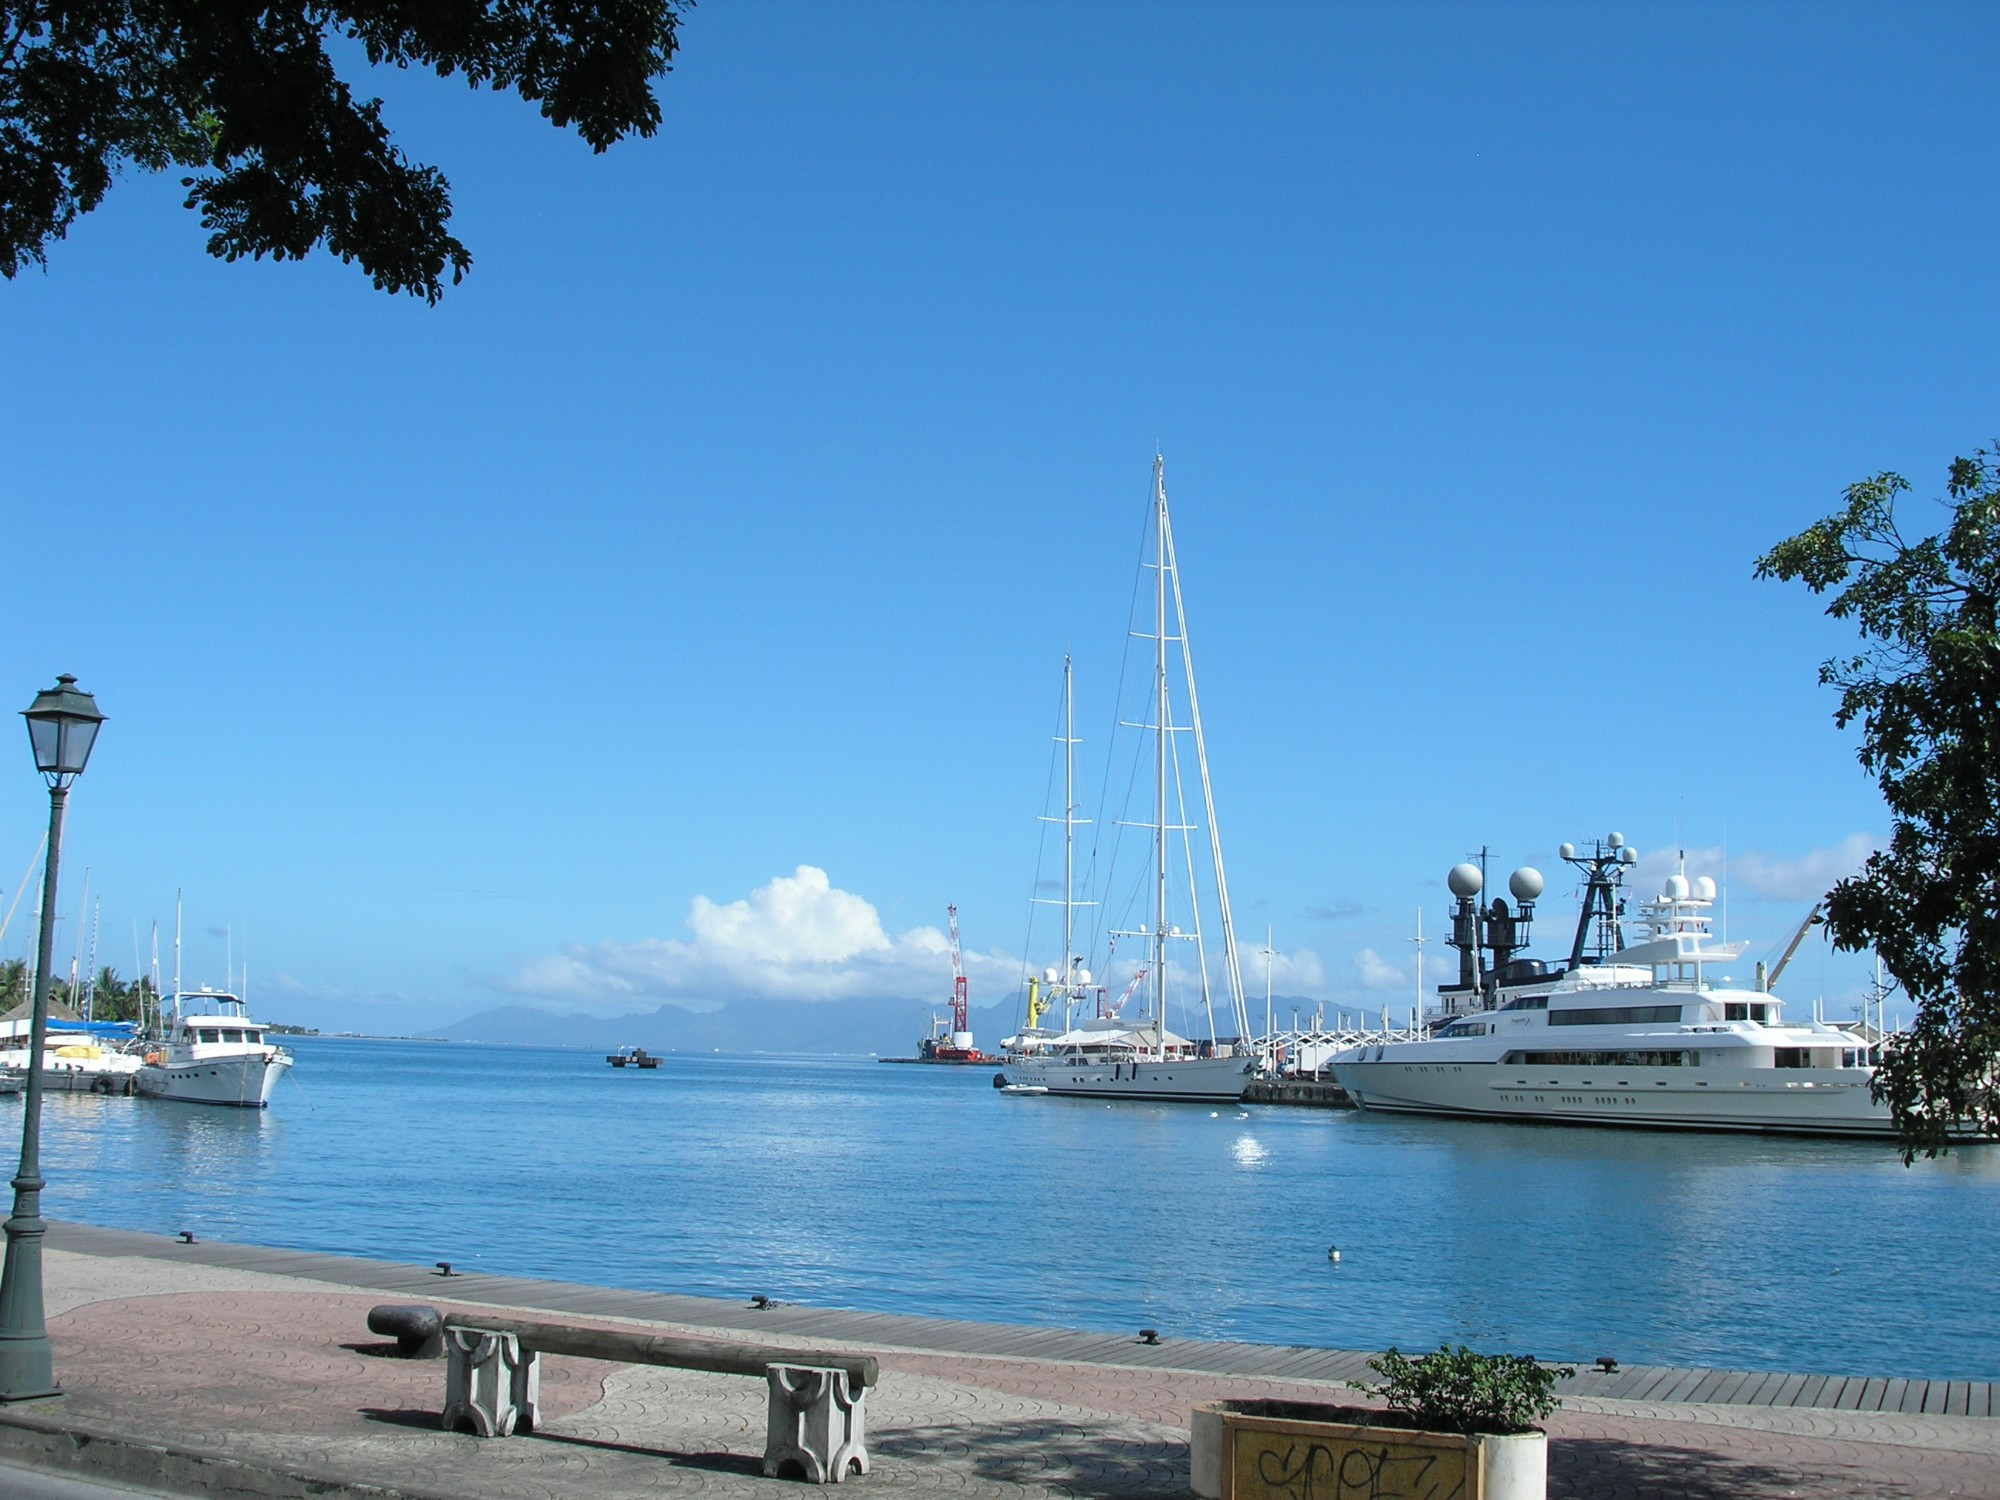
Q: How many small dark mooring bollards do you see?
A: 5